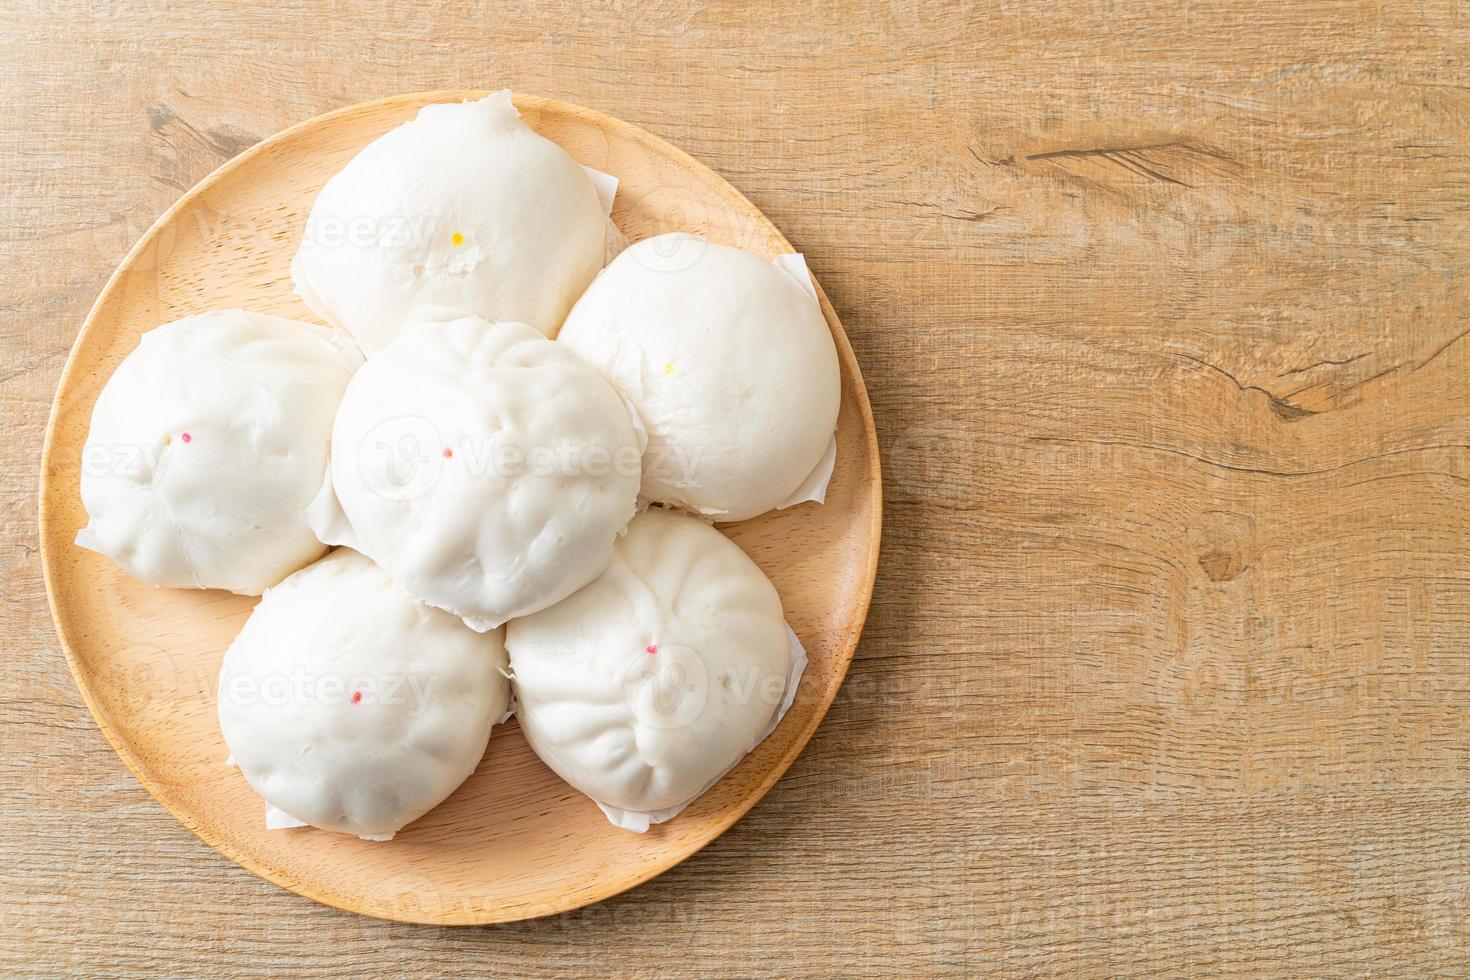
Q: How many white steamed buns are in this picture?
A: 6